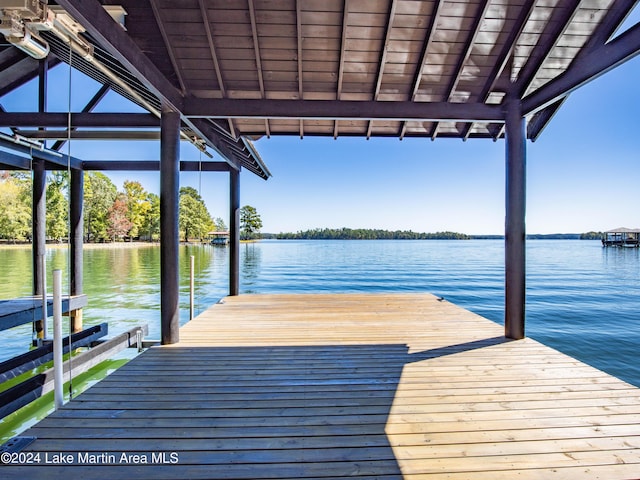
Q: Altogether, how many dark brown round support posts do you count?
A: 5